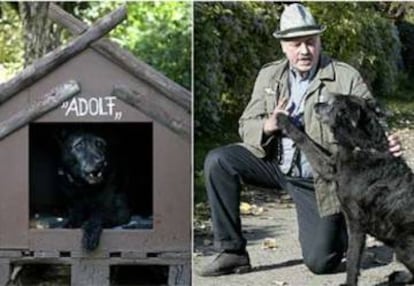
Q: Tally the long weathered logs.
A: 4